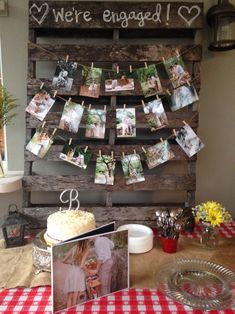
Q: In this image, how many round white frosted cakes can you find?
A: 1